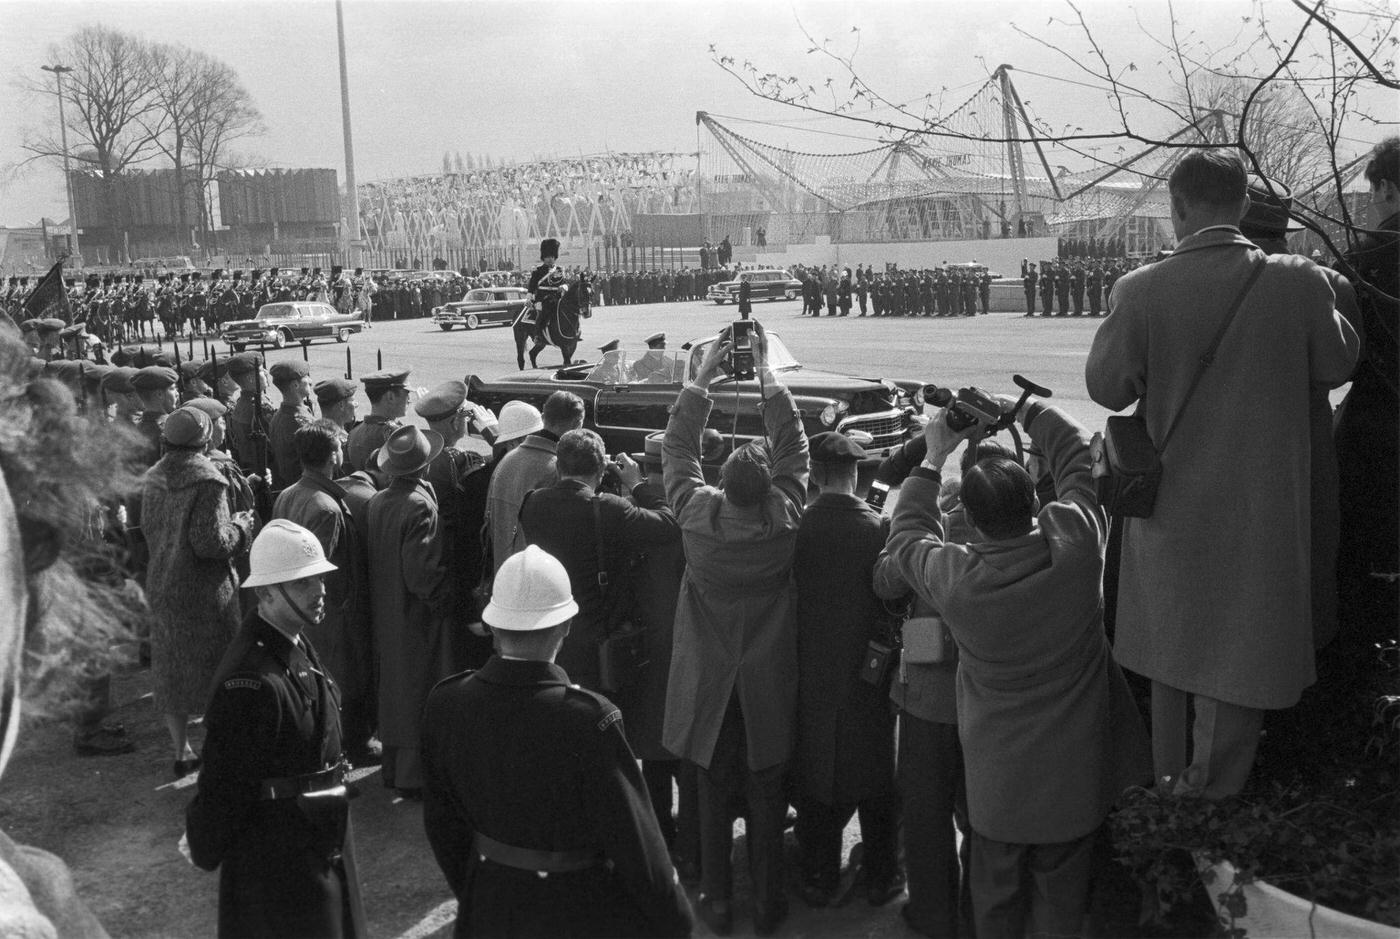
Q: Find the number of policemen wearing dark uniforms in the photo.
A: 2